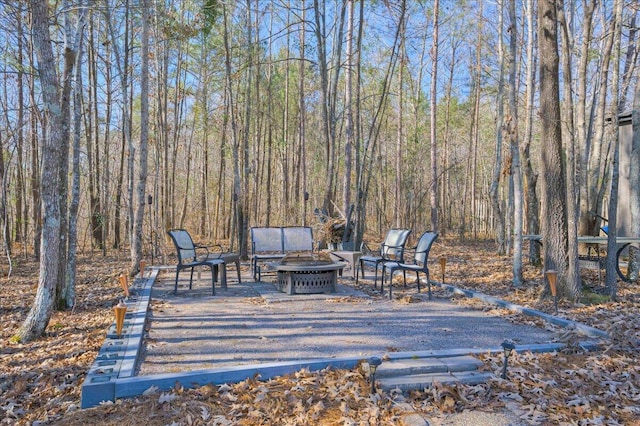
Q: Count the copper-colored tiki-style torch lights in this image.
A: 5